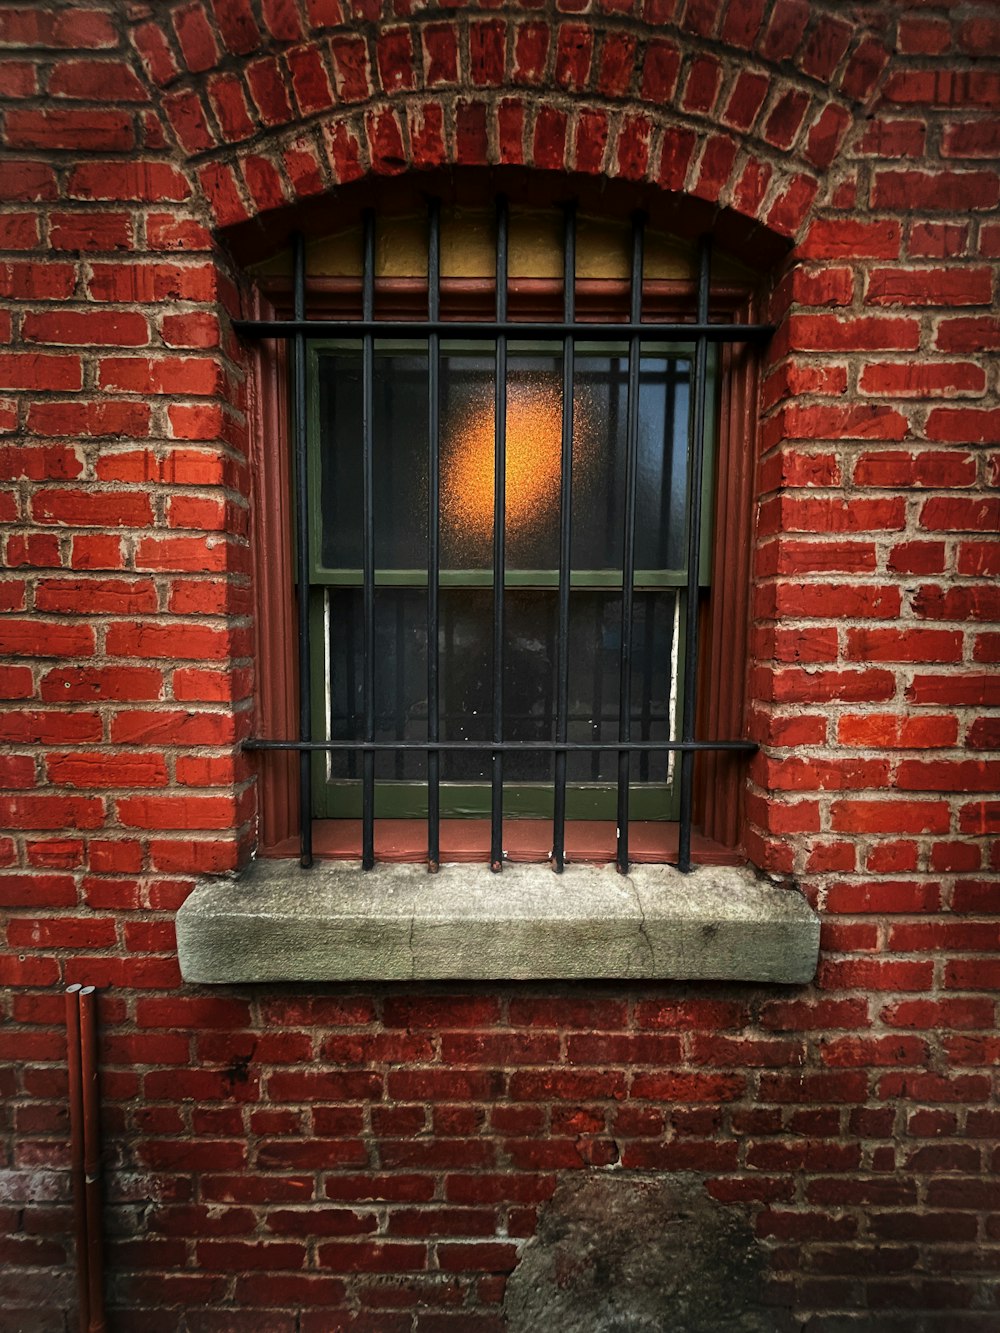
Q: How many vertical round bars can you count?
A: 7